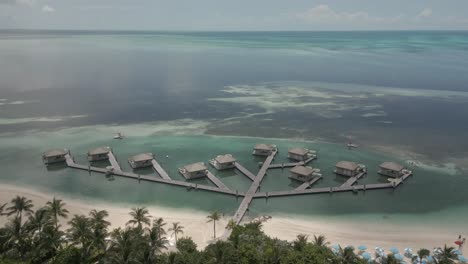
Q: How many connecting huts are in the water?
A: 10